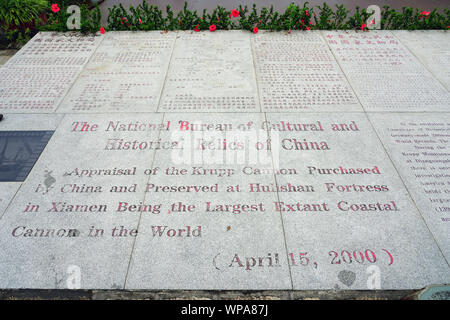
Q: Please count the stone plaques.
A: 11